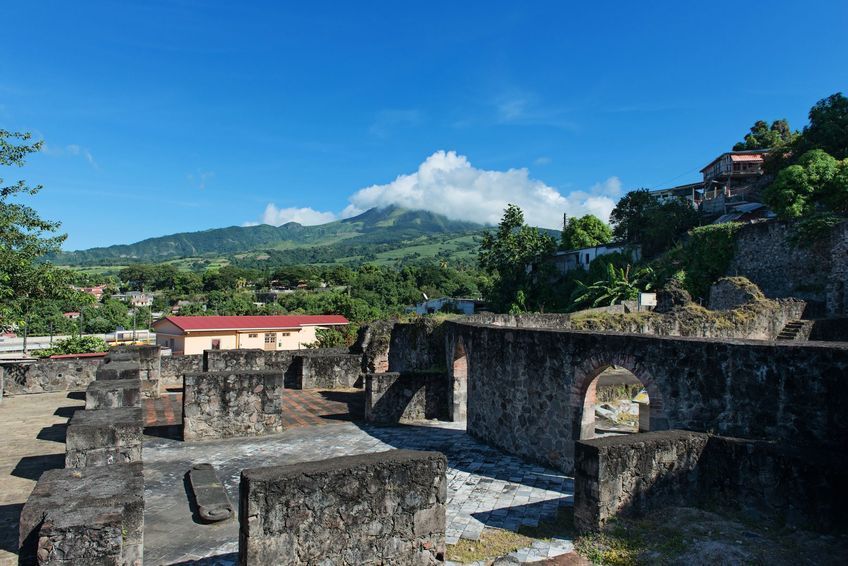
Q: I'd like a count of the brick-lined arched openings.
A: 2